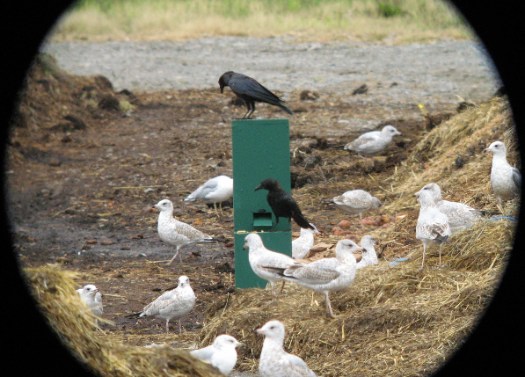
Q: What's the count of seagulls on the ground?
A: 15